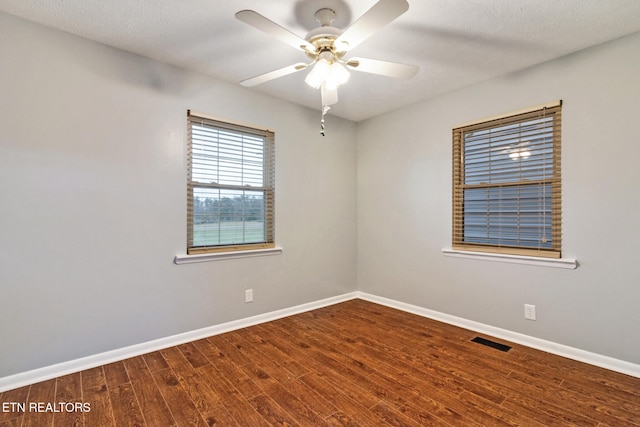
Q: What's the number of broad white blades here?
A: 5